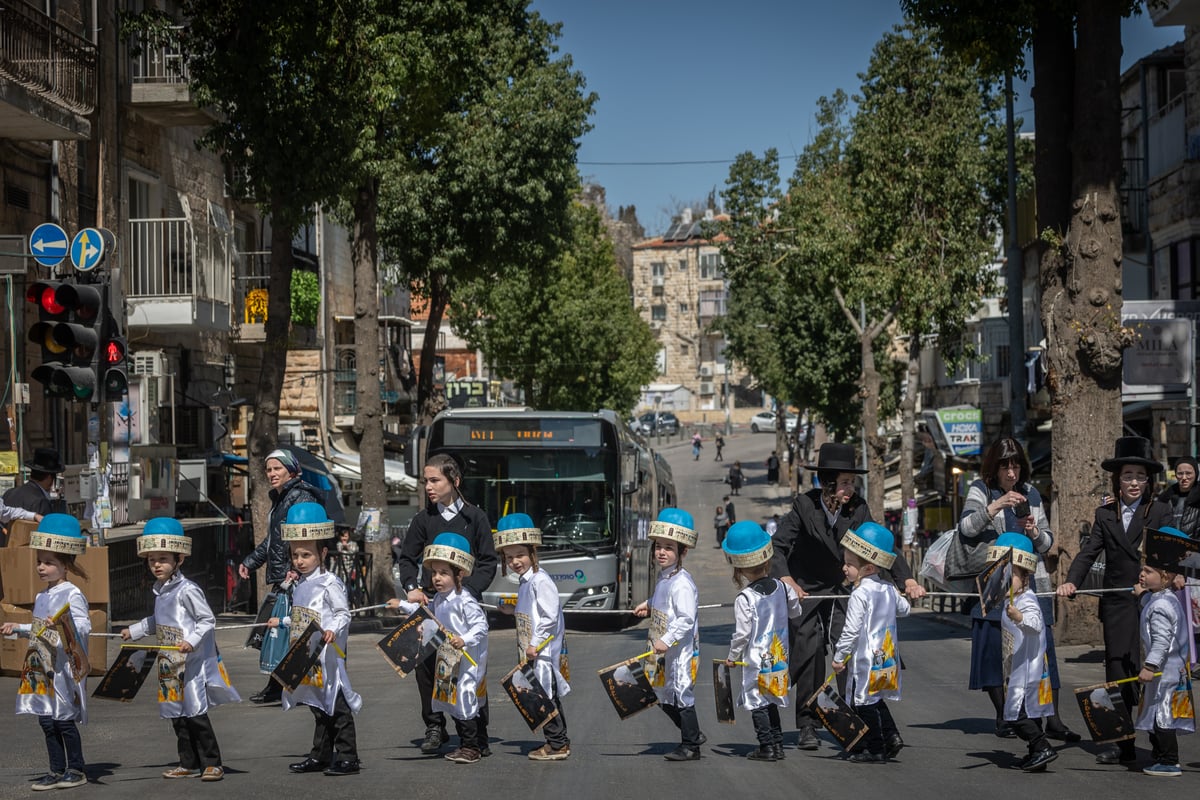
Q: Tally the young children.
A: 10